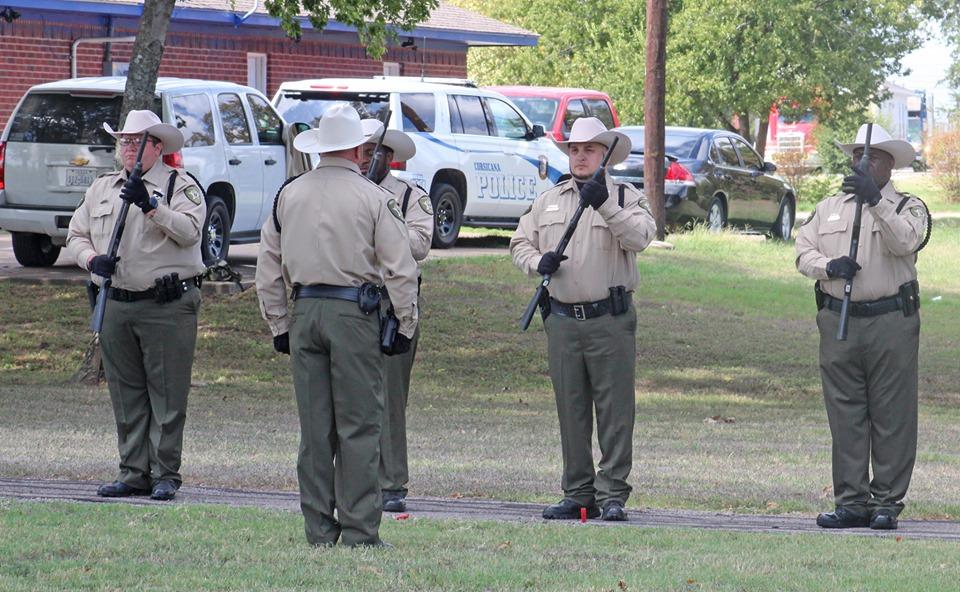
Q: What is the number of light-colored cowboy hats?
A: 5